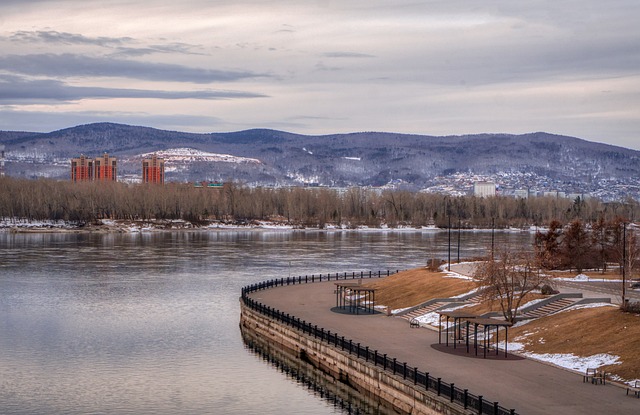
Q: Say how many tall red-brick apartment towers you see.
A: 3